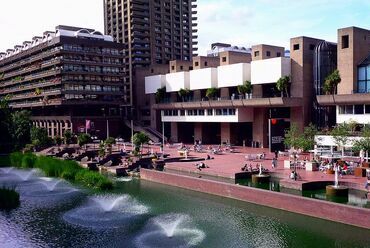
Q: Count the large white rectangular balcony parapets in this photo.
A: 5